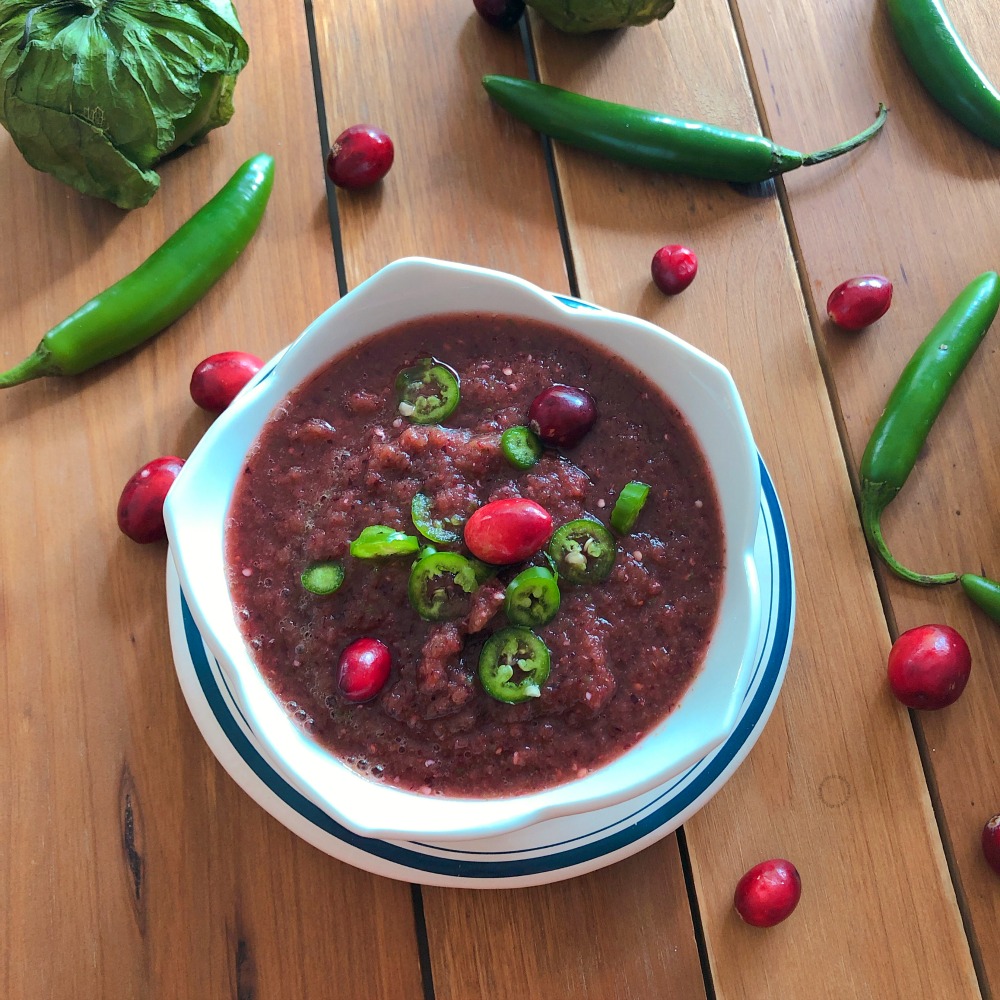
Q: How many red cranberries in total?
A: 12